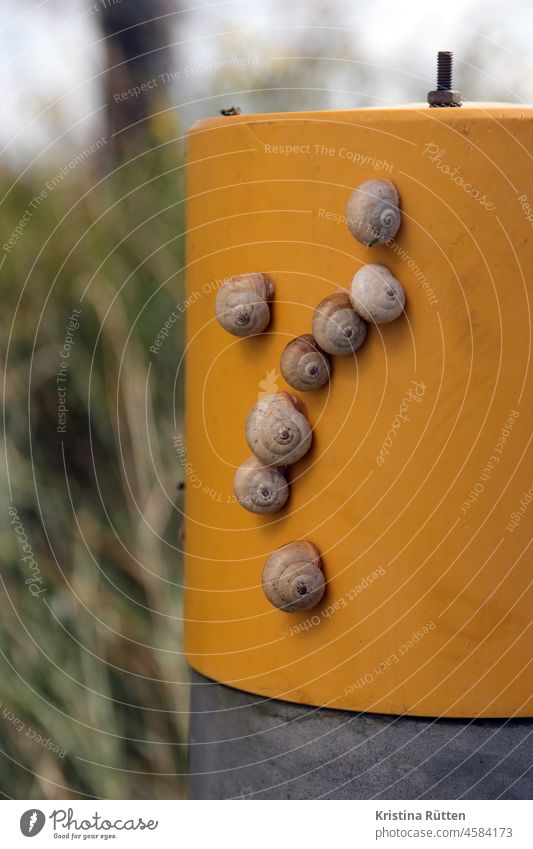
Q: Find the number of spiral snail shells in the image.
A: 8